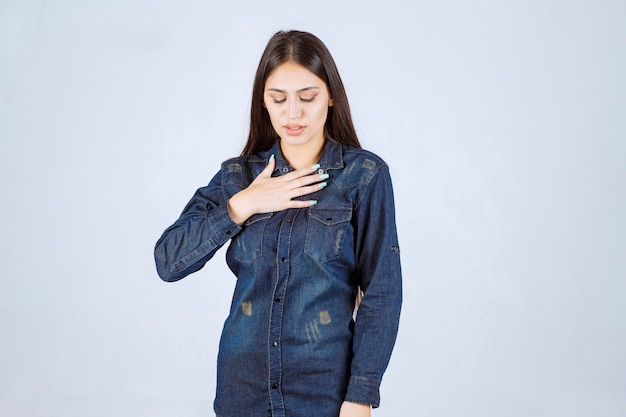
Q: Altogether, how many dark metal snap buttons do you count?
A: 7